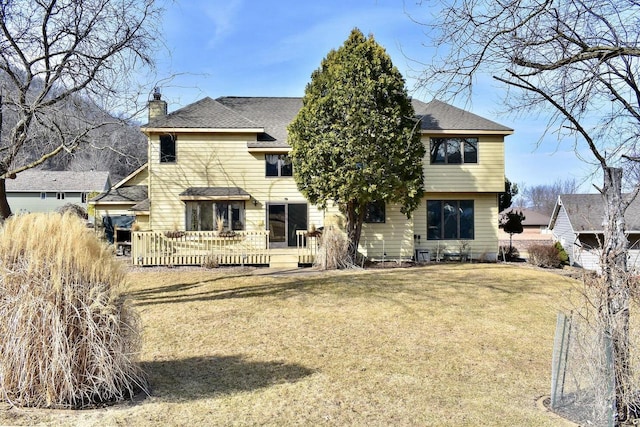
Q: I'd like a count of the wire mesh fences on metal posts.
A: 1